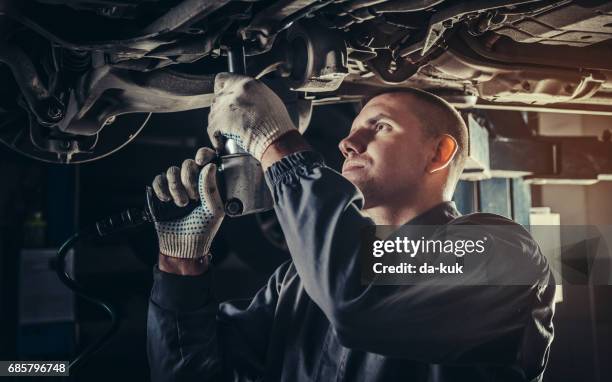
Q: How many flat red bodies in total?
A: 0